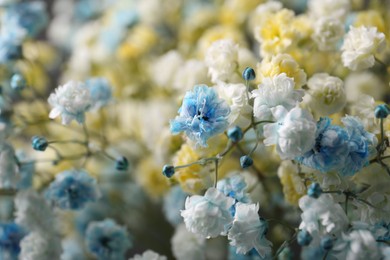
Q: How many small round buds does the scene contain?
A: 11